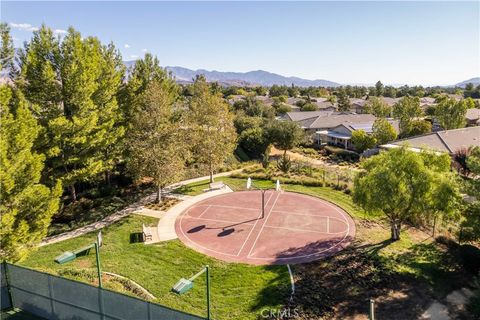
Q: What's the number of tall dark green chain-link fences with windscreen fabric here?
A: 1